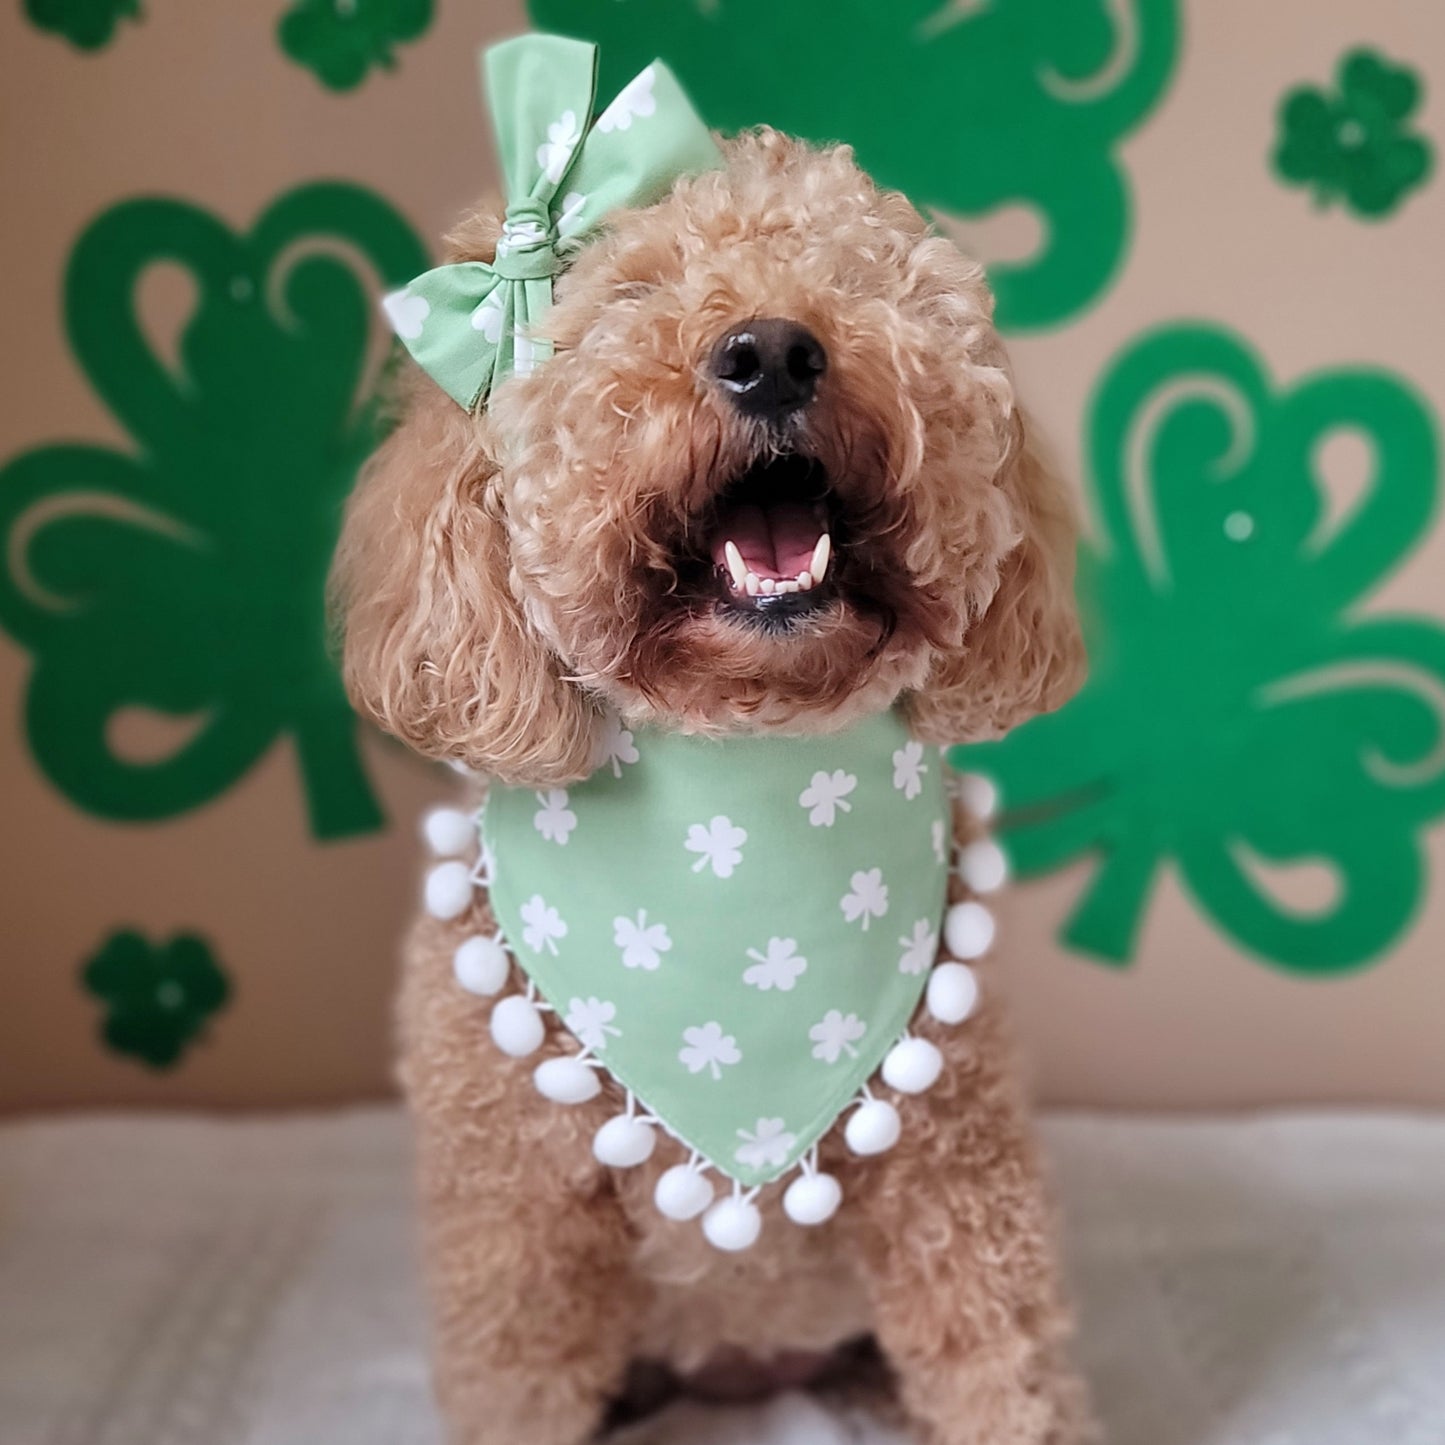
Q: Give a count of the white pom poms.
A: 15